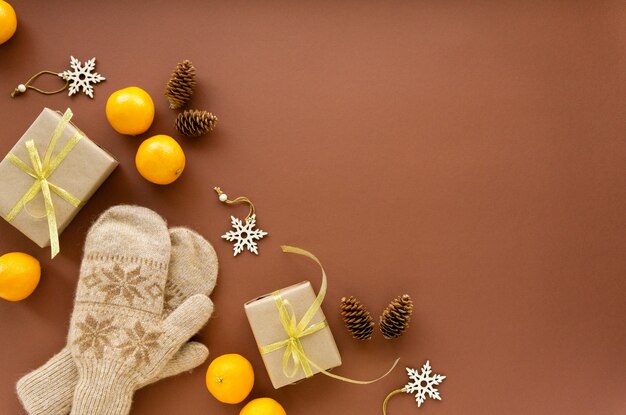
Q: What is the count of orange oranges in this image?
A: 6